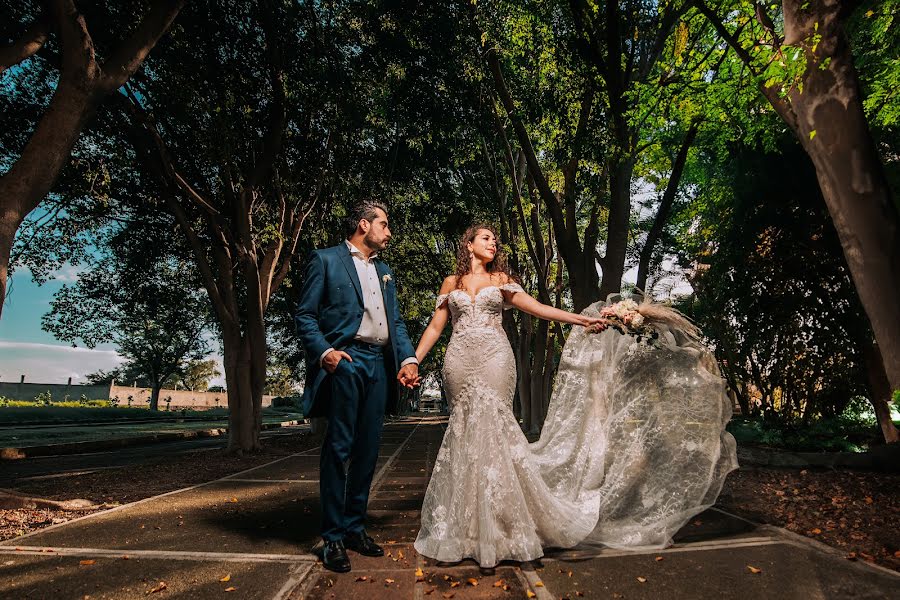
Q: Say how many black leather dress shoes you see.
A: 2